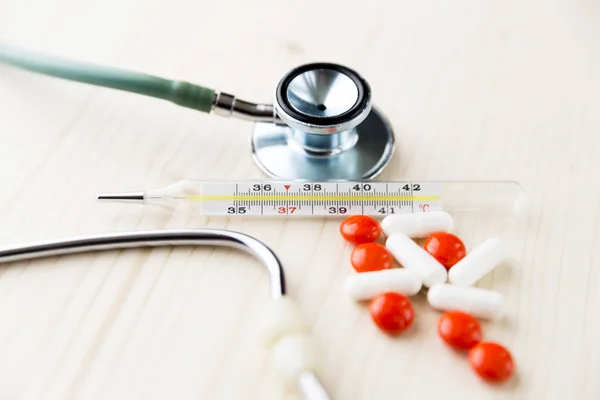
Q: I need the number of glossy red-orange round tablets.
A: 6